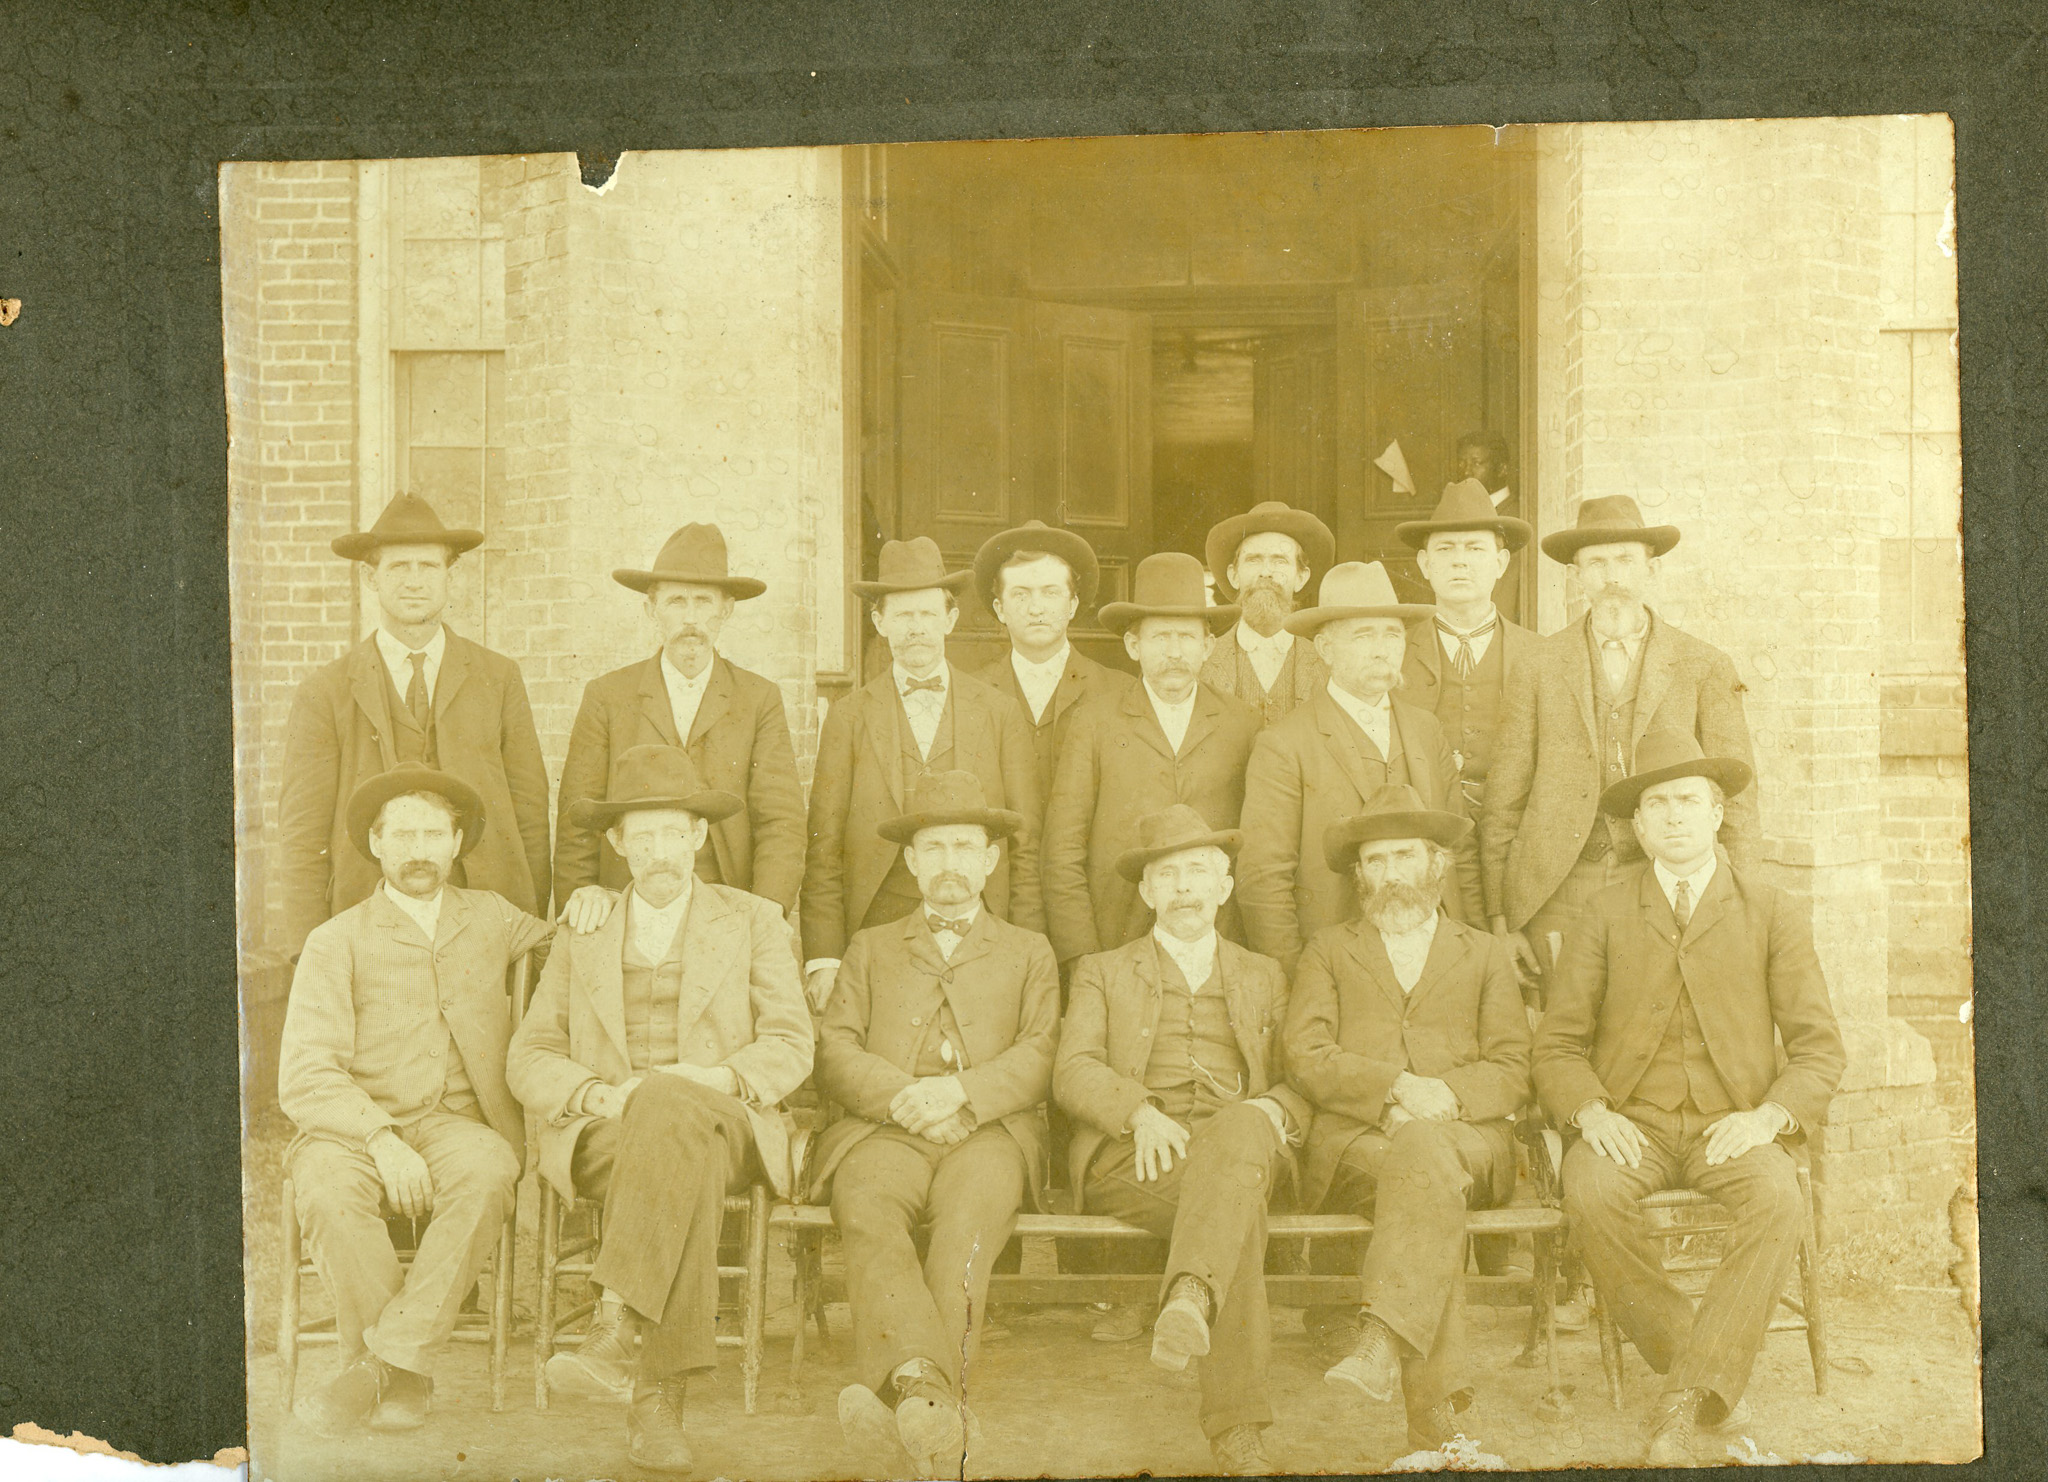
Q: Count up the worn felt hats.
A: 15